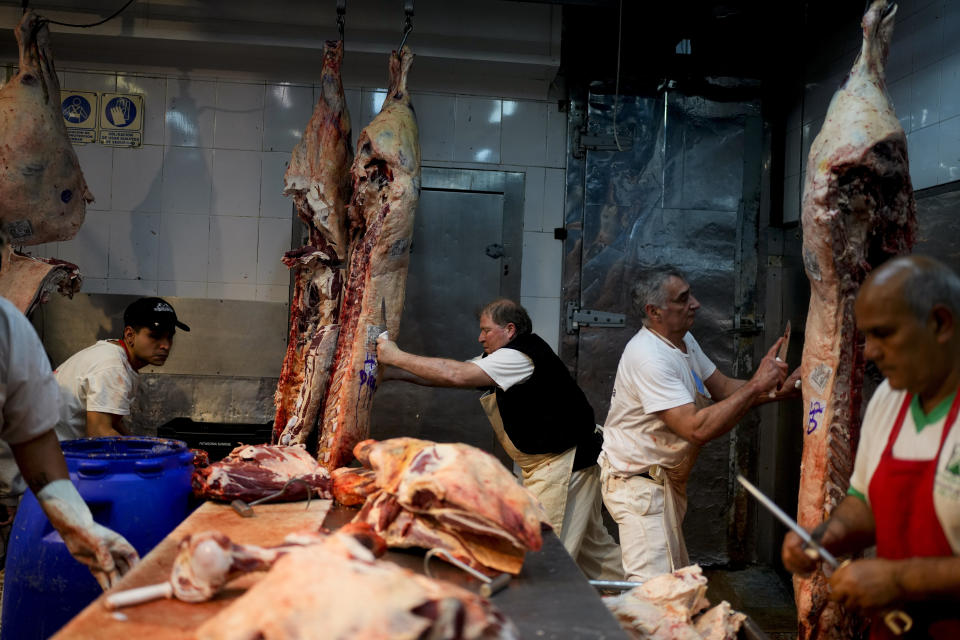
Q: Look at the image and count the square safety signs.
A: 2